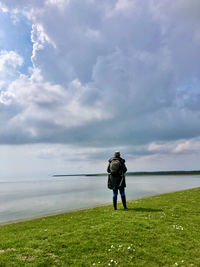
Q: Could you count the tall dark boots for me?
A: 2